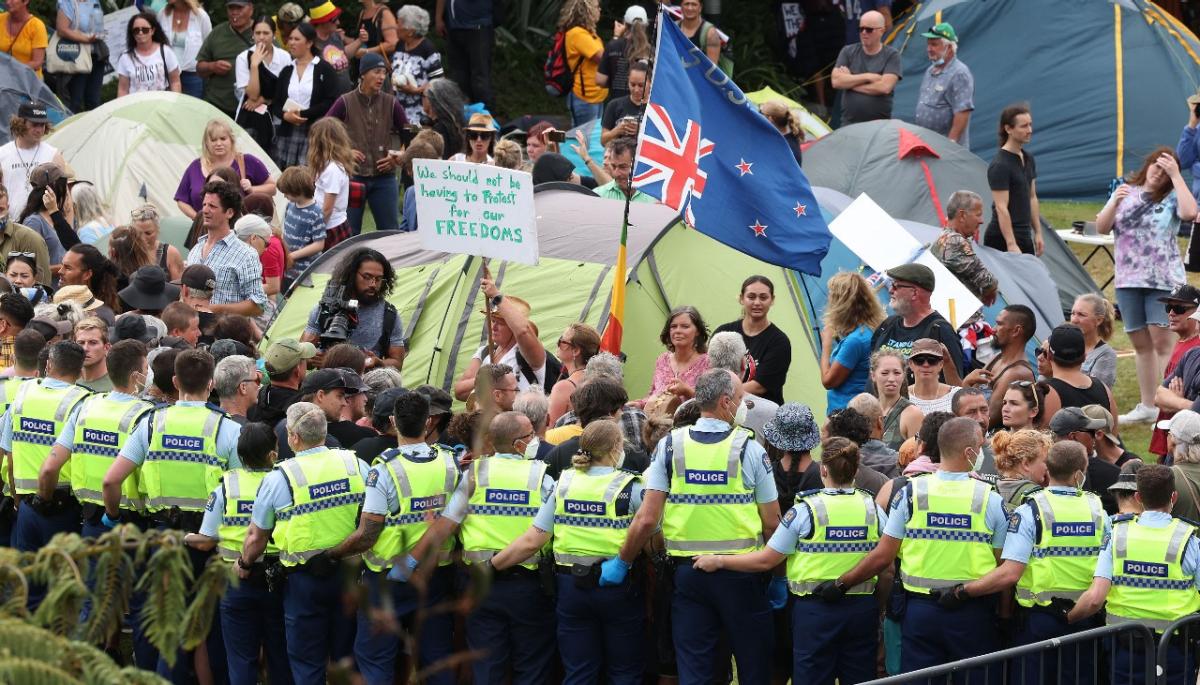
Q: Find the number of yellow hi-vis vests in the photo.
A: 14